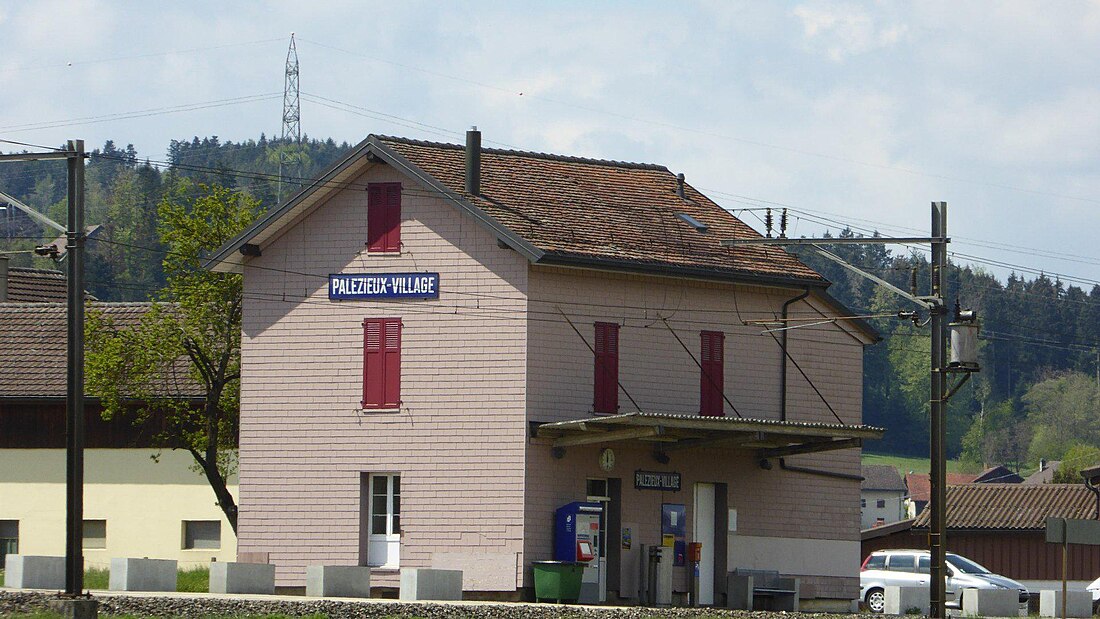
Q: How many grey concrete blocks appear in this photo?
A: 8